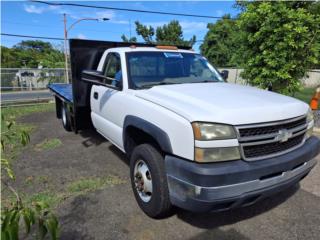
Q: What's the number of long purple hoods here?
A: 0